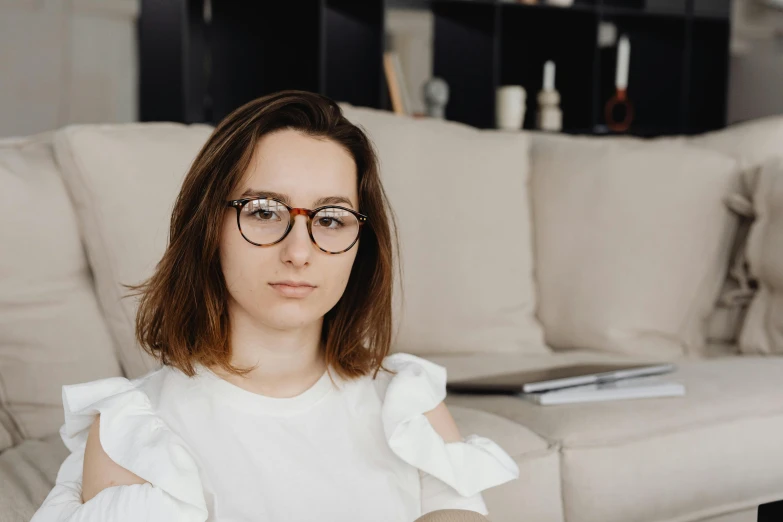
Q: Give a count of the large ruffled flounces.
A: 2